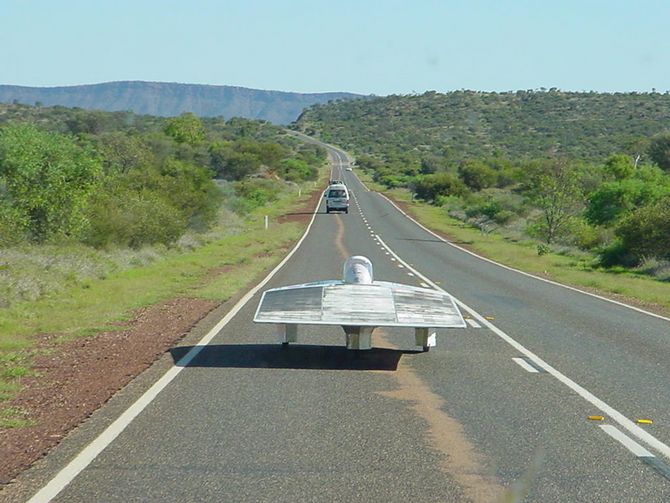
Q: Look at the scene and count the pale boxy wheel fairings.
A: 3